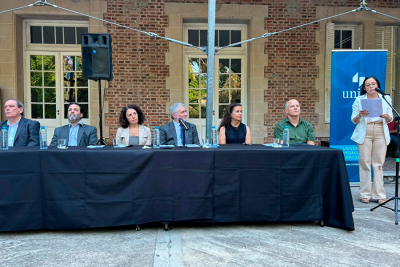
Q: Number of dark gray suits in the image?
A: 3